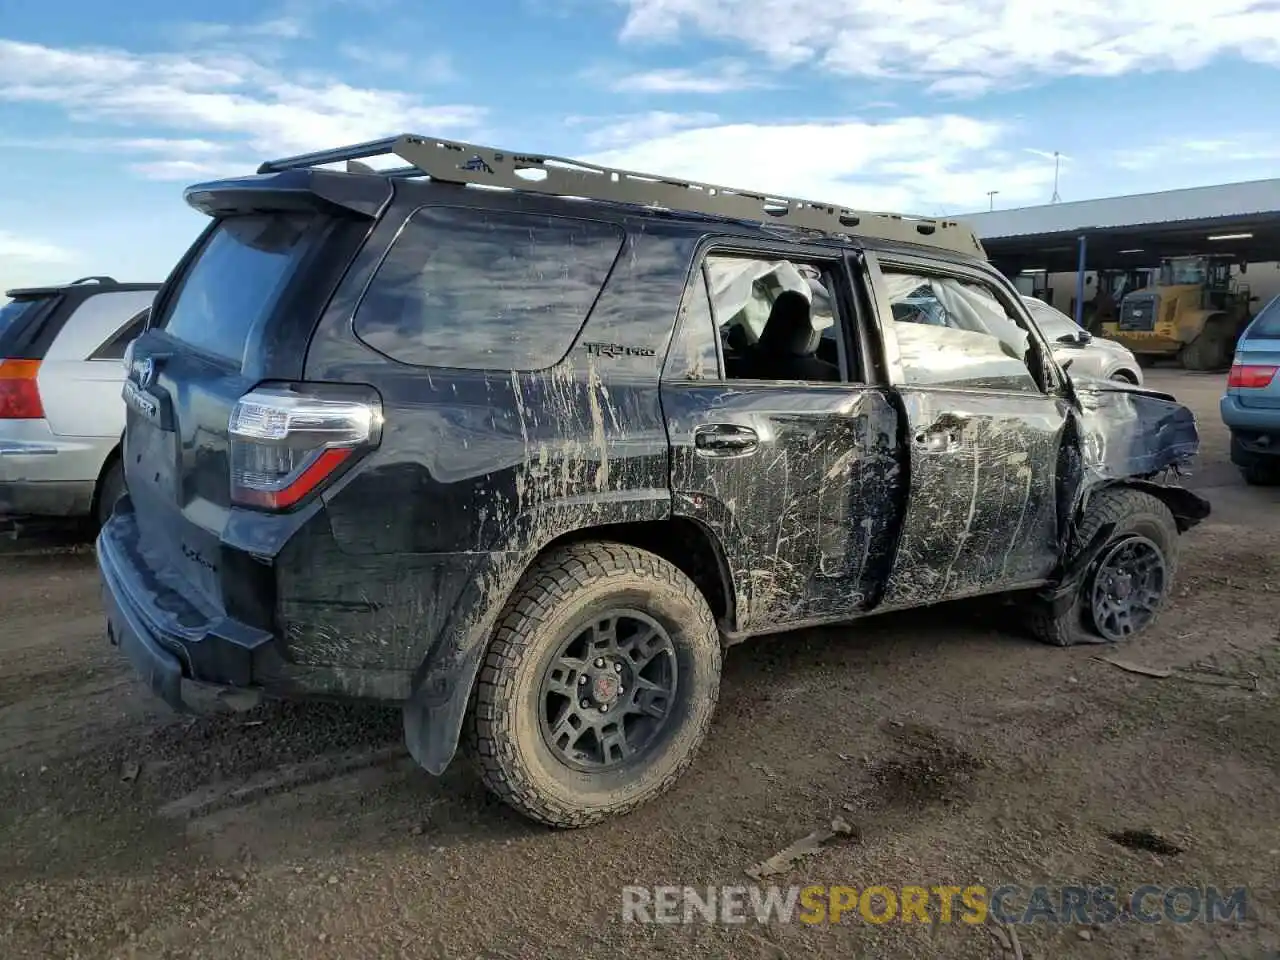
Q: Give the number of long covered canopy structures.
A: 1